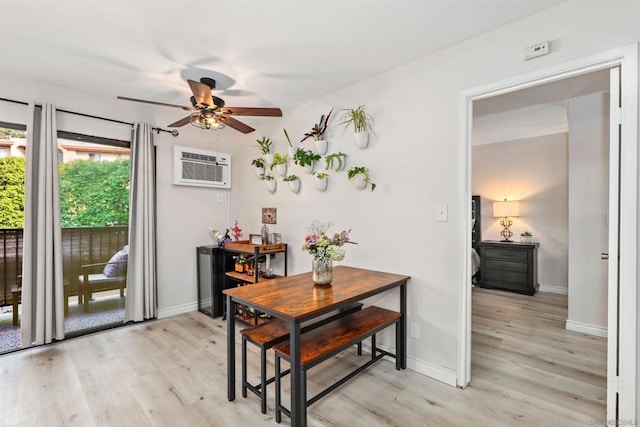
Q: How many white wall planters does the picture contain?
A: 12